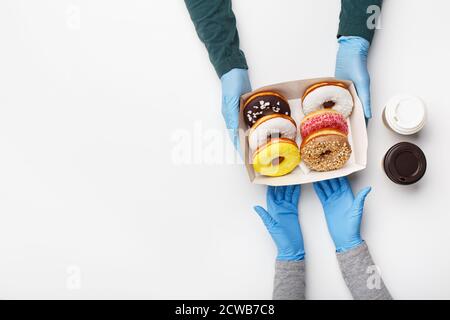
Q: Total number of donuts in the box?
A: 6